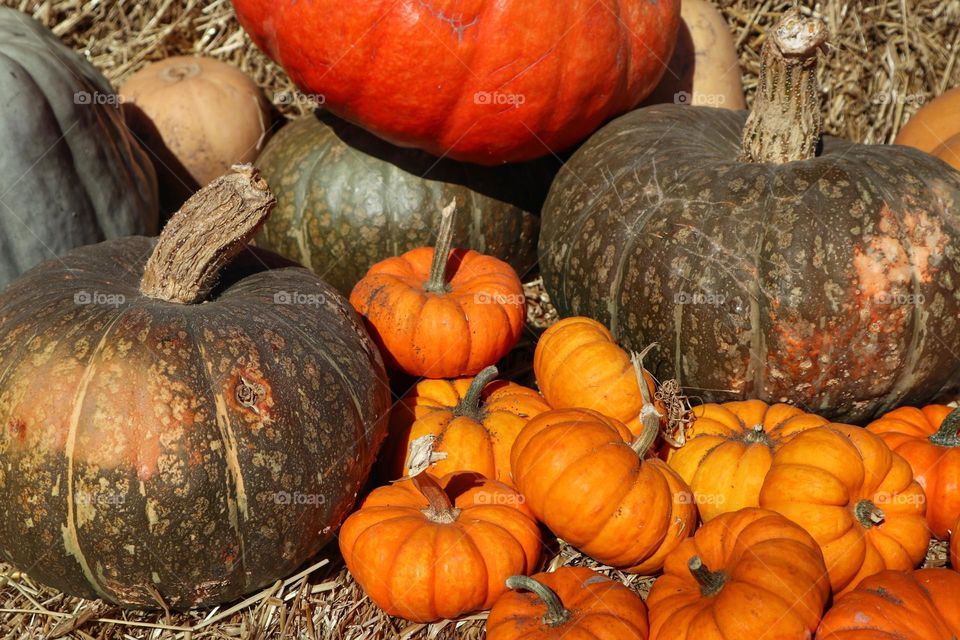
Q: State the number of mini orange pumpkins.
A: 11